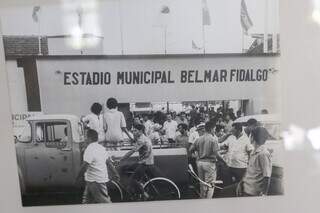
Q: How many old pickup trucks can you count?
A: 1